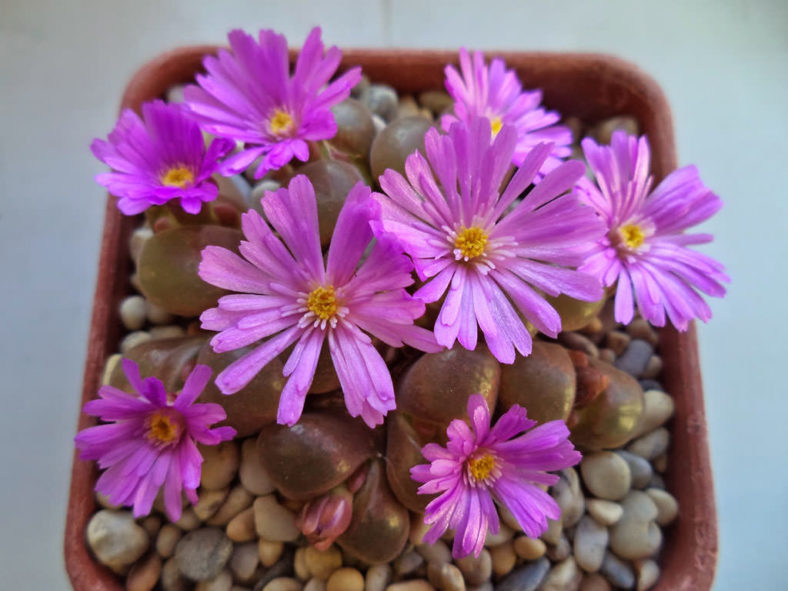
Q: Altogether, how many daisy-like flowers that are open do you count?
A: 8